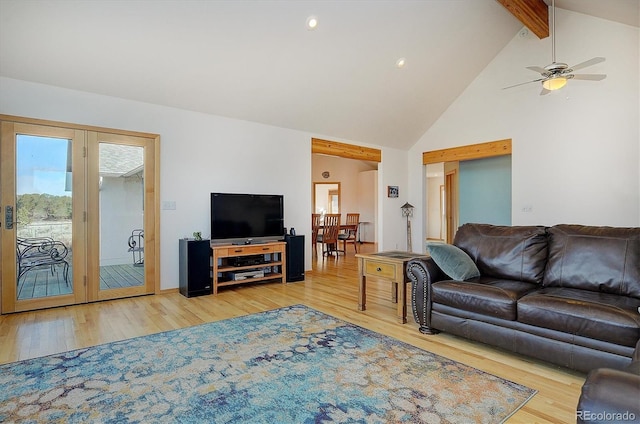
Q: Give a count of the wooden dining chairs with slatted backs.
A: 3